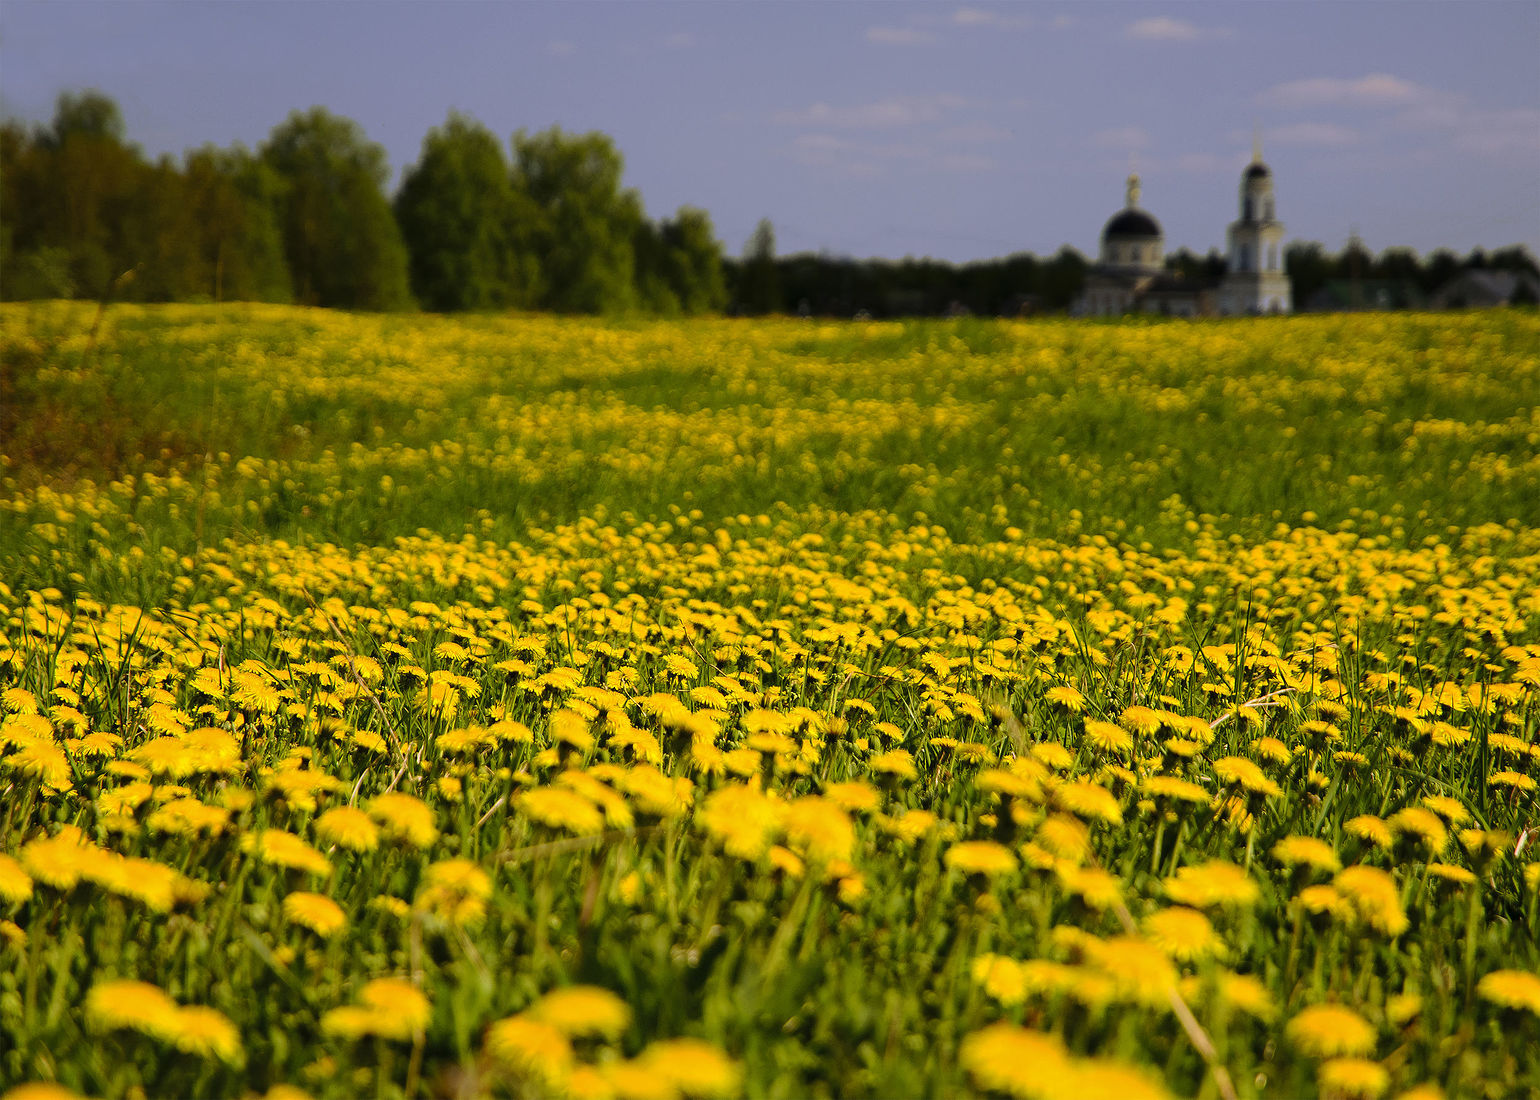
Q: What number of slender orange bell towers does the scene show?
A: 0